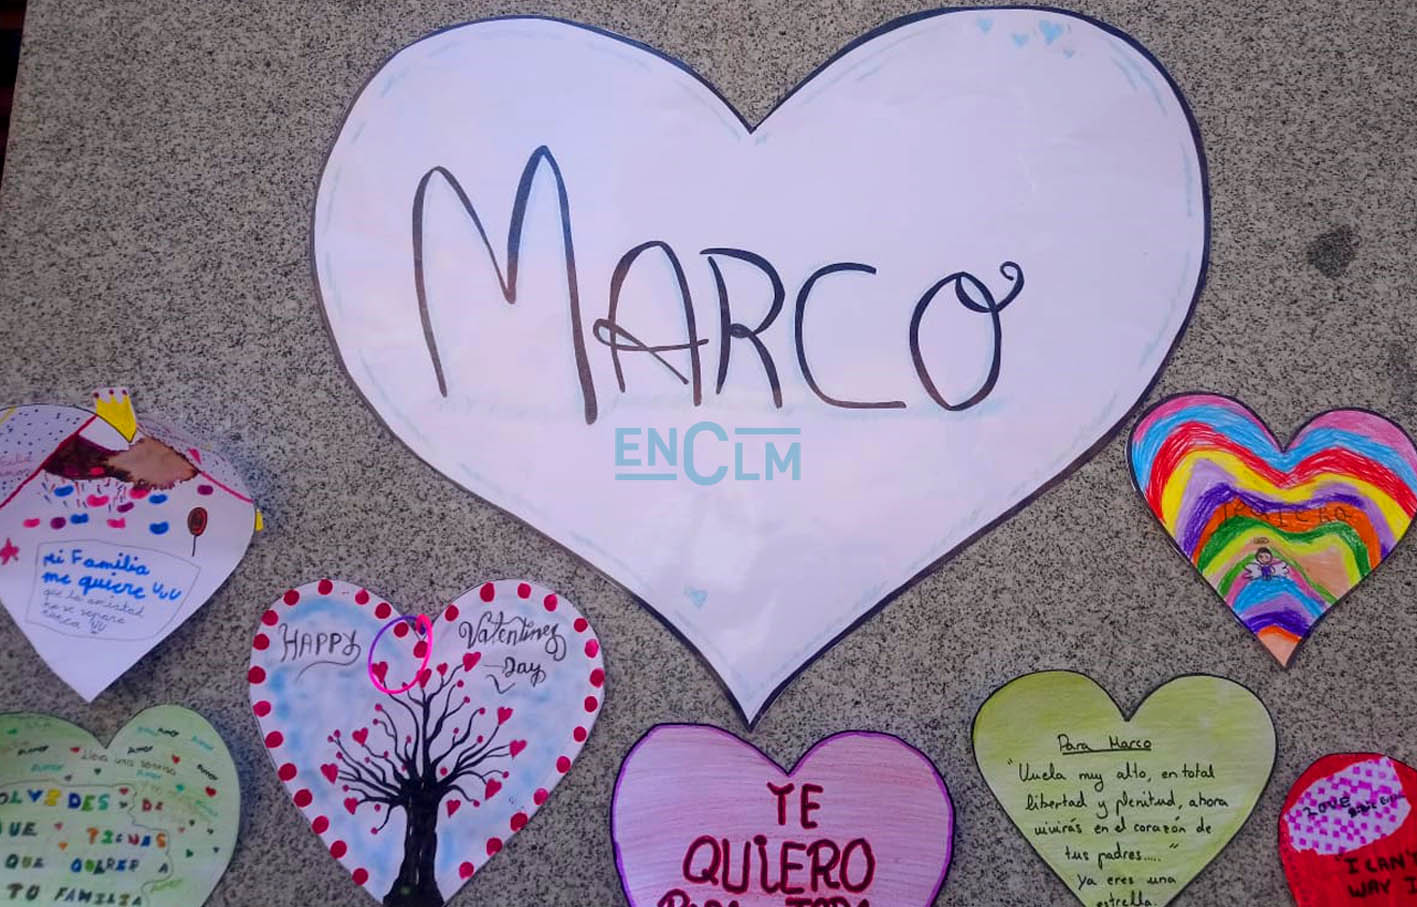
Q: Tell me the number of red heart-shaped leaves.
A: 11